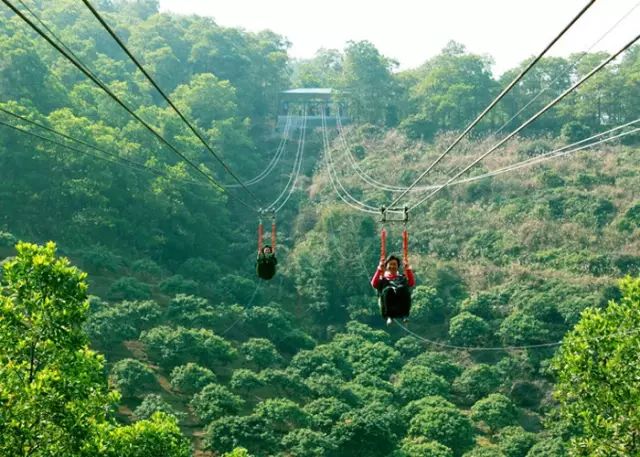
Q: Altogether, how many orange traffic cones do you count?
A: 0